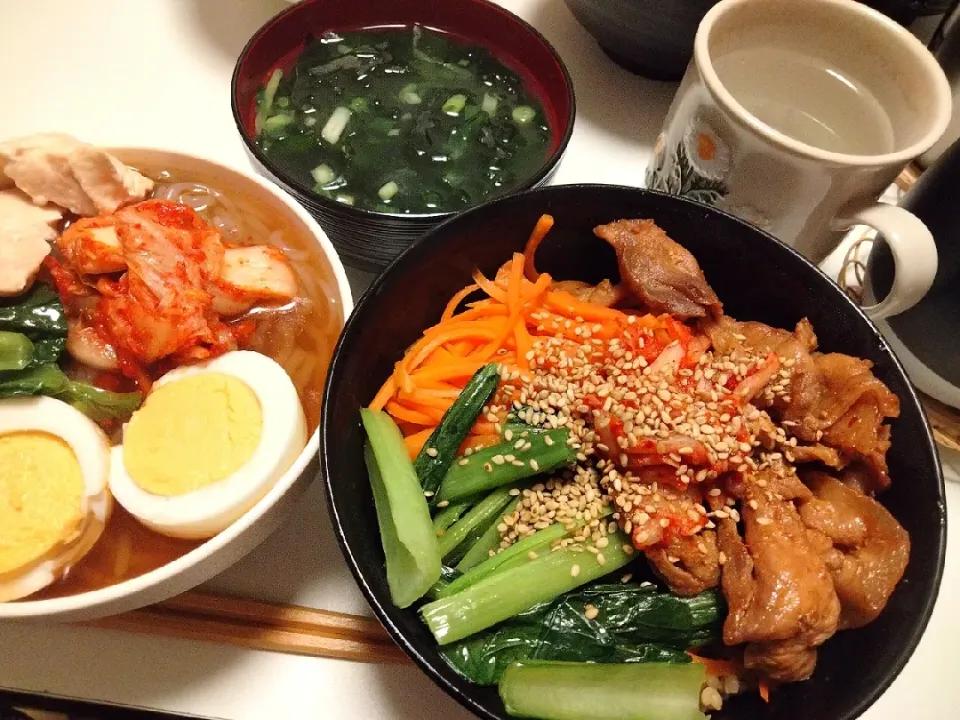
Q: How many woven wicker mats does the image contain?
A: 1